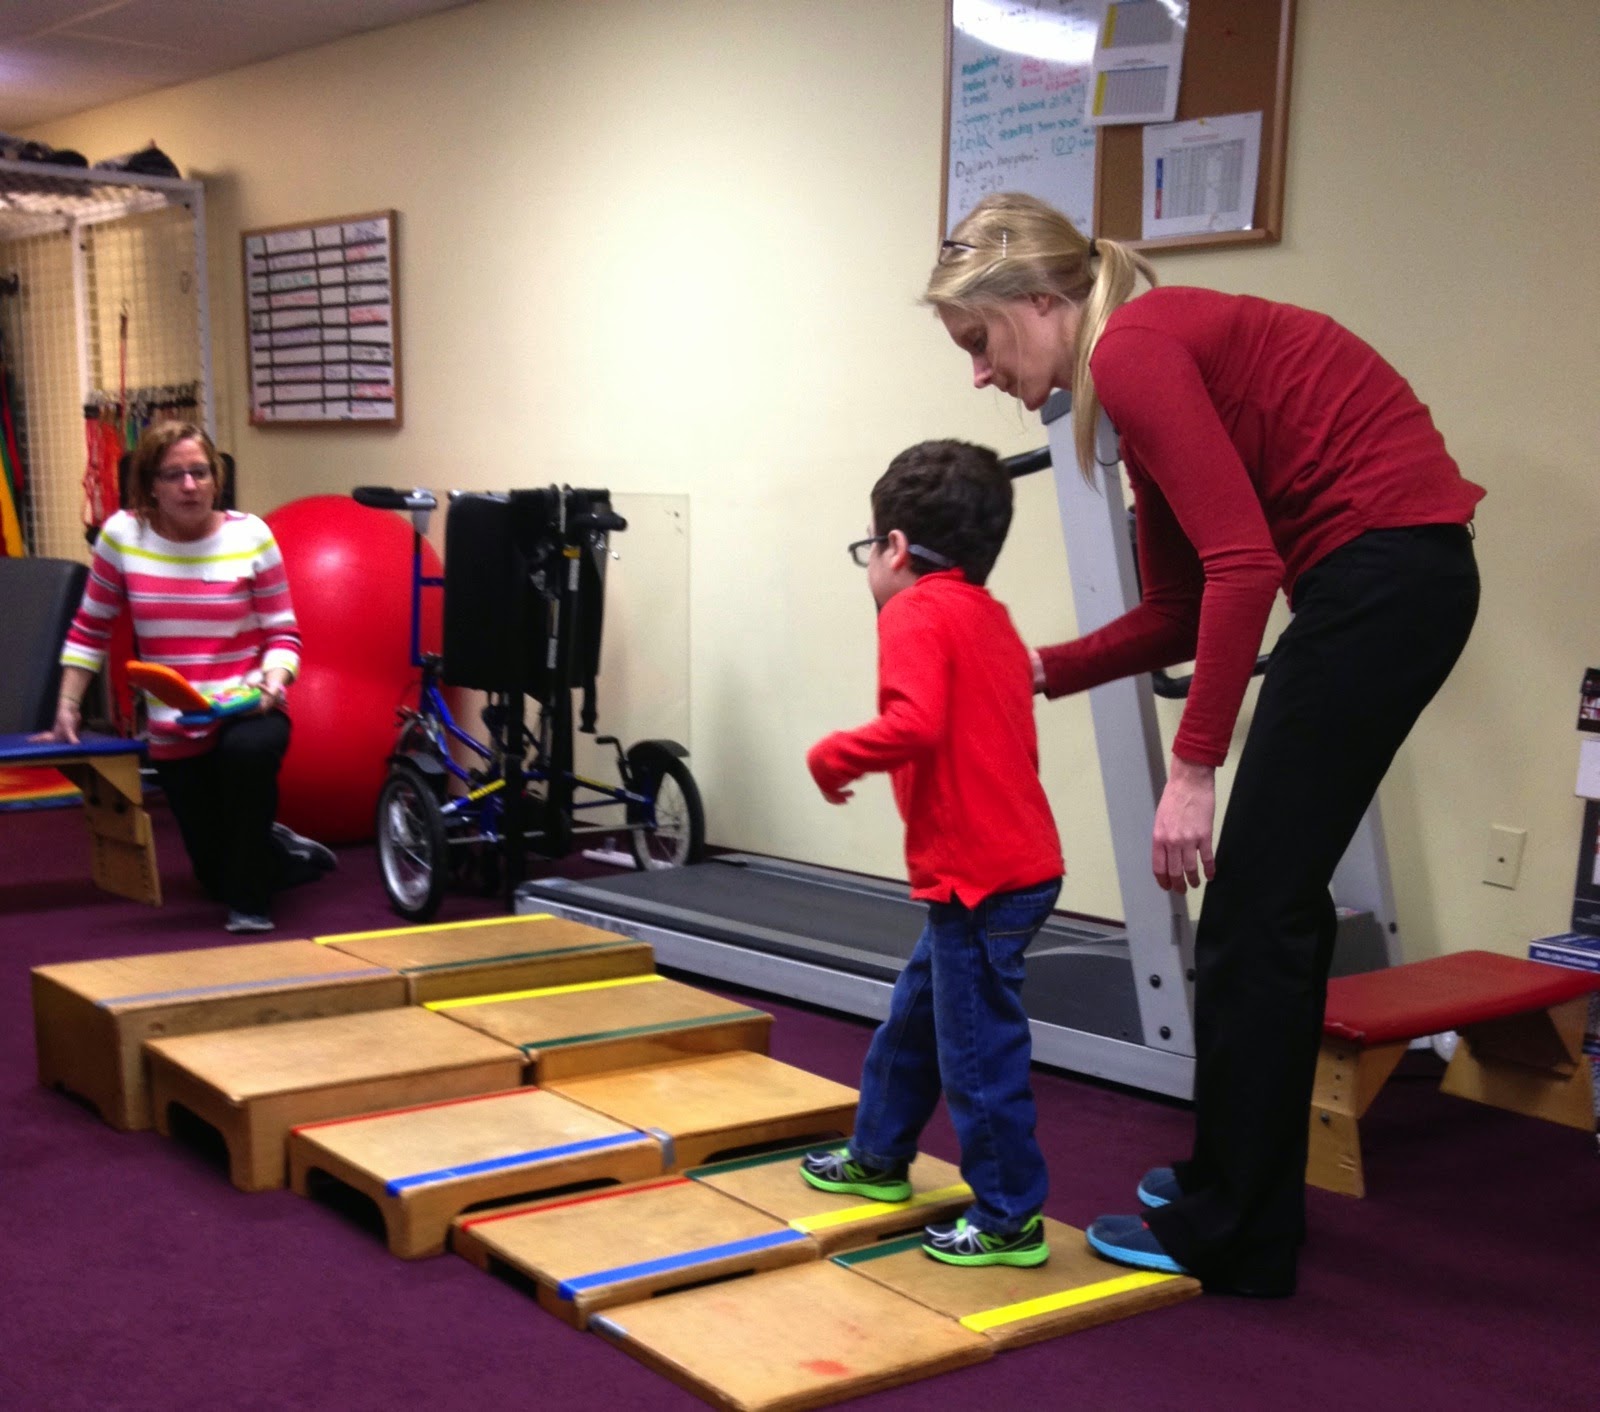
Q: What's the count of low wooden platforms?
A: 10